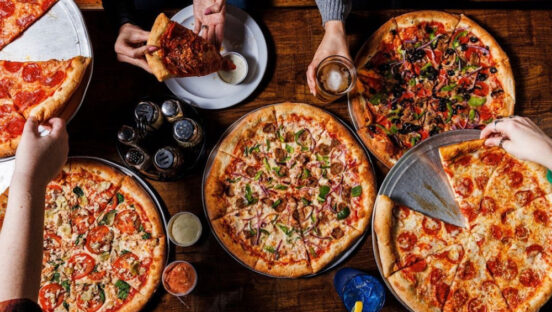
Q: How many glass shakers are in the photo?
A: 6